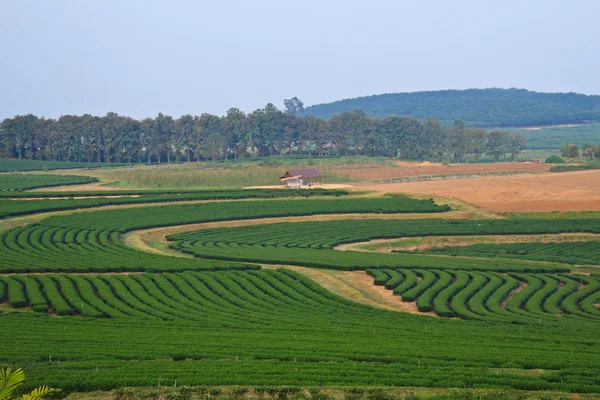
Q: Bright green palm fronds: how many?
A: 2